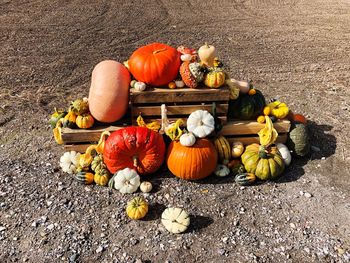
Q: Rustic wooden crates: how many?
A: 3